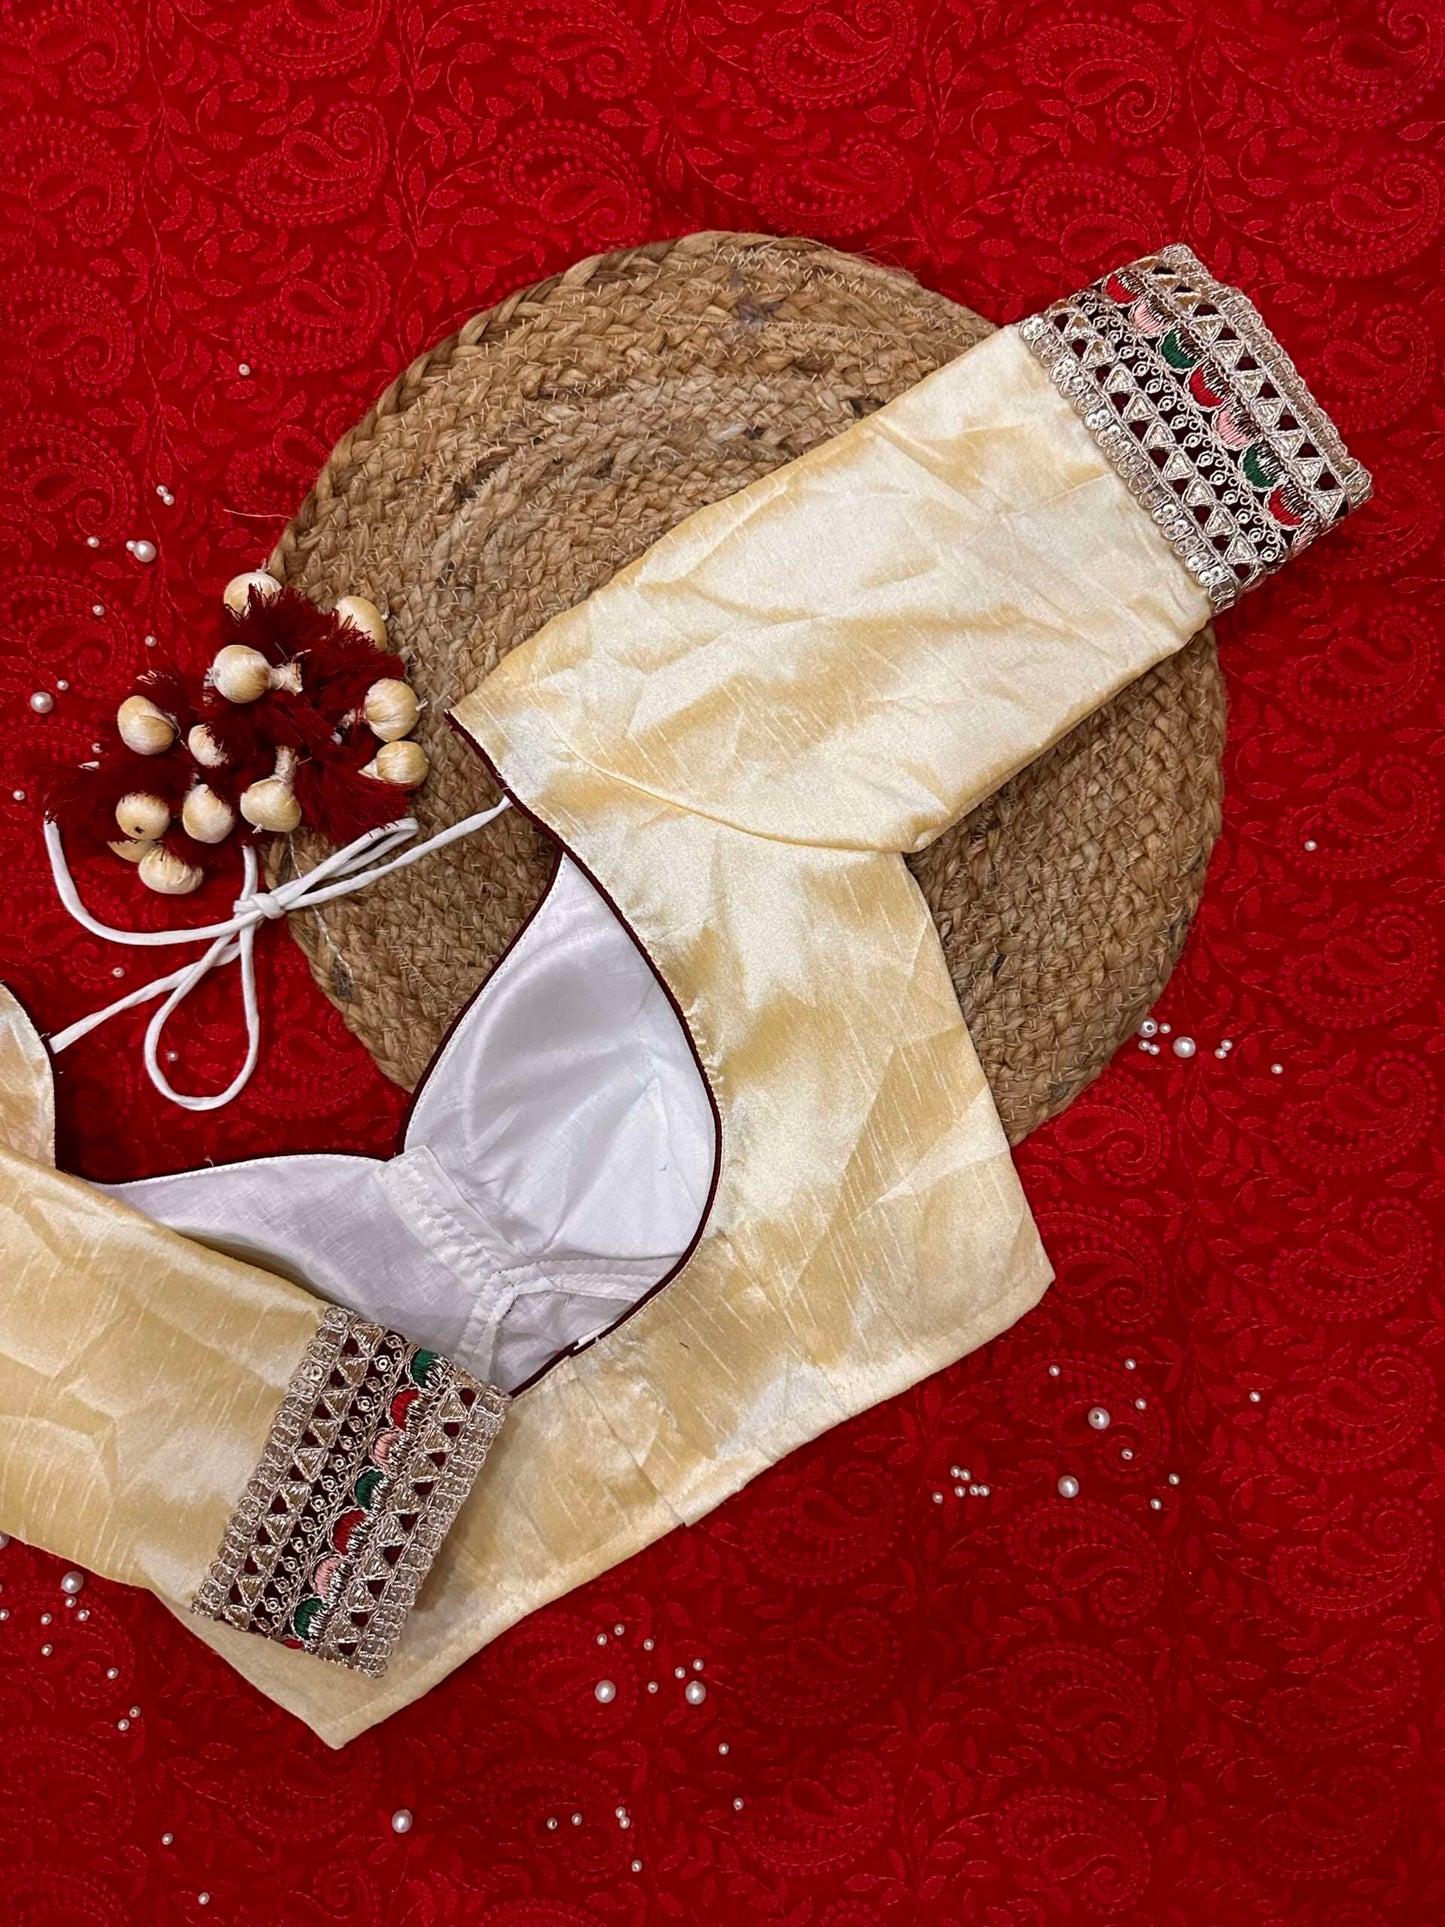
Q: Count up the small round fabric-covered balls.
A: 12